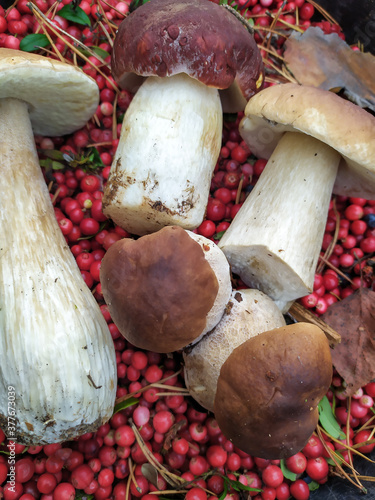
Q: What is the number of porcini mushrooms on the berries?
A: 5